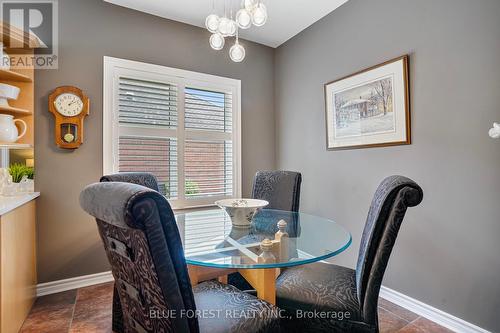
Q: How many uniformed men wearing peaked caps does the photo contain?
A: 0